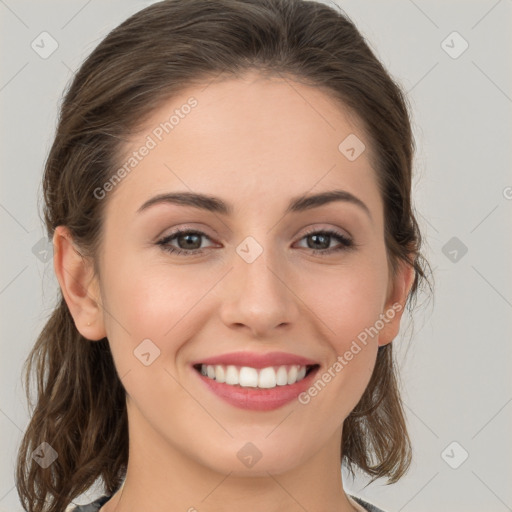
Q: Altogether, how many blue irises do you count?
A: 0